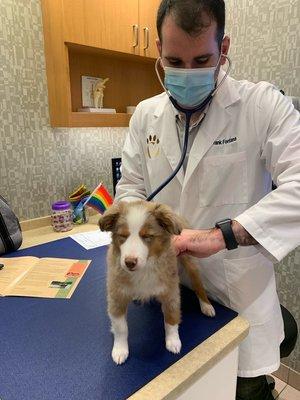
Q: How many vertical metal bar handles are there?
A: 2